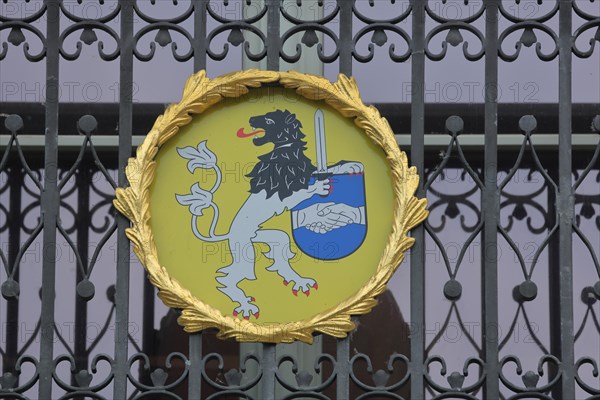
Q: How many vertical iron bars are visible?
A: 8